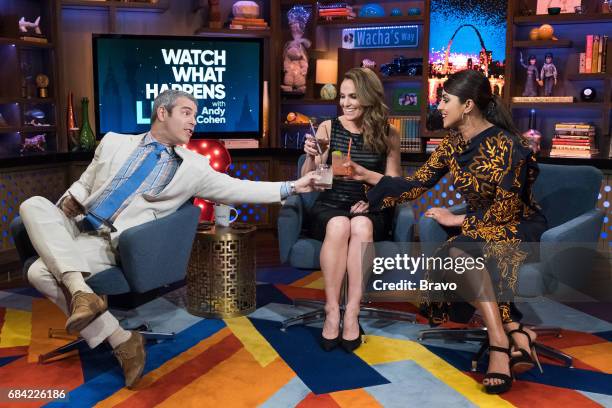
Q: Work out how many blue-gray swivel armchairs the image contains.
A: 3